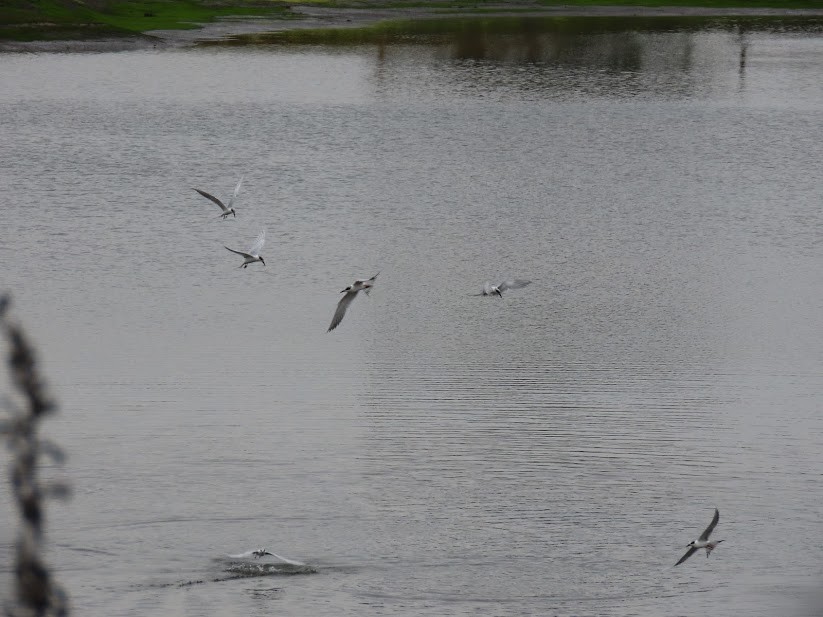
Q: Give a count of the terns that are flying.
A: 6